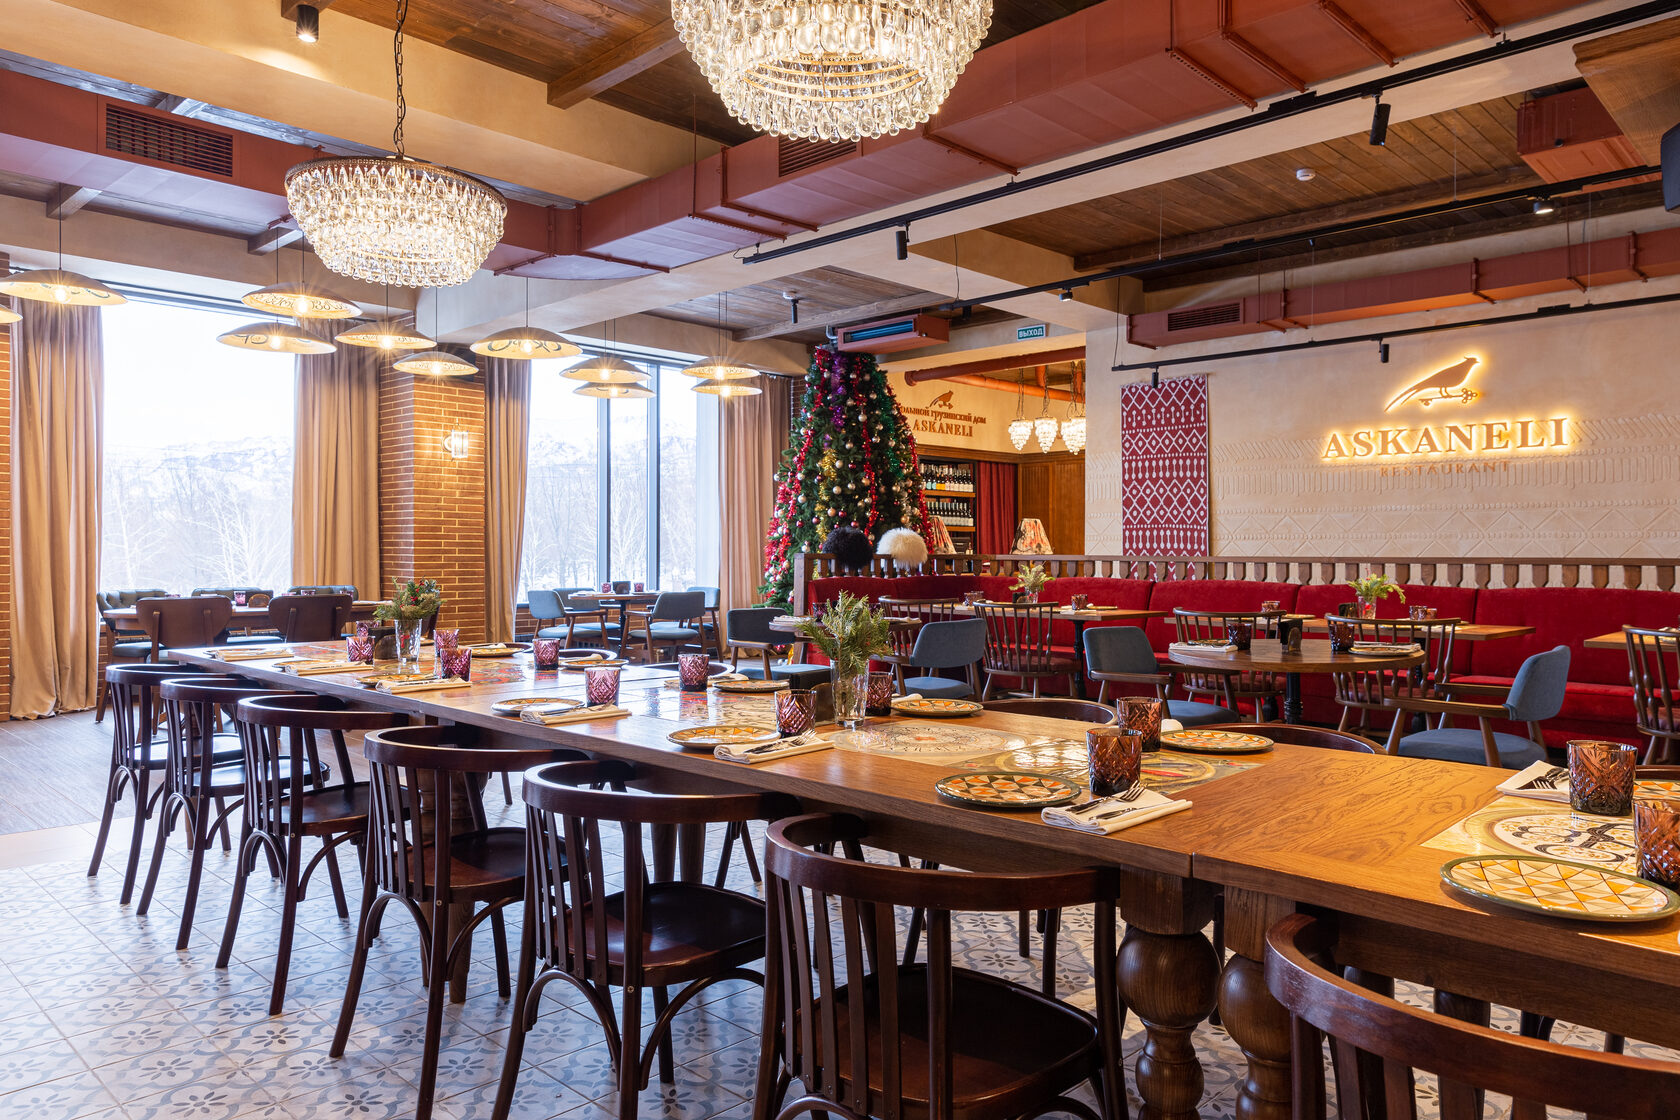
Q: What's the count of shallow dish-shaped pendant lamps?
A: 11